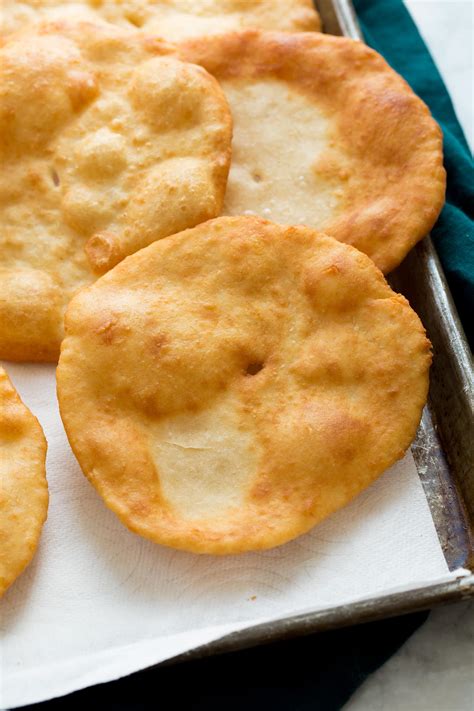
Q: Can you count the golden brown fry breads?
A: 5